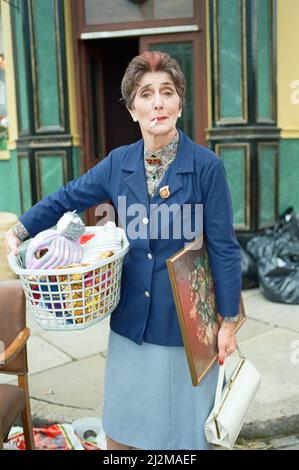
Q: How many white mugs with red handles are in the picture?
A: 0